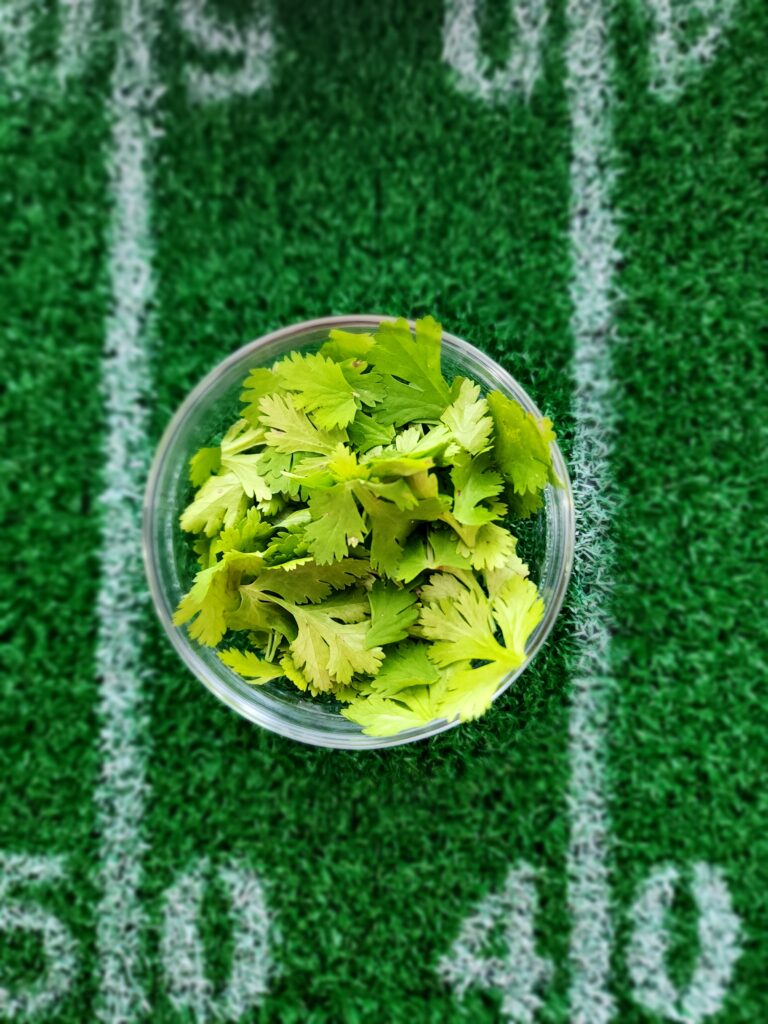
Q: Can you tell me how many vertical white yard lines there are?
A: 2